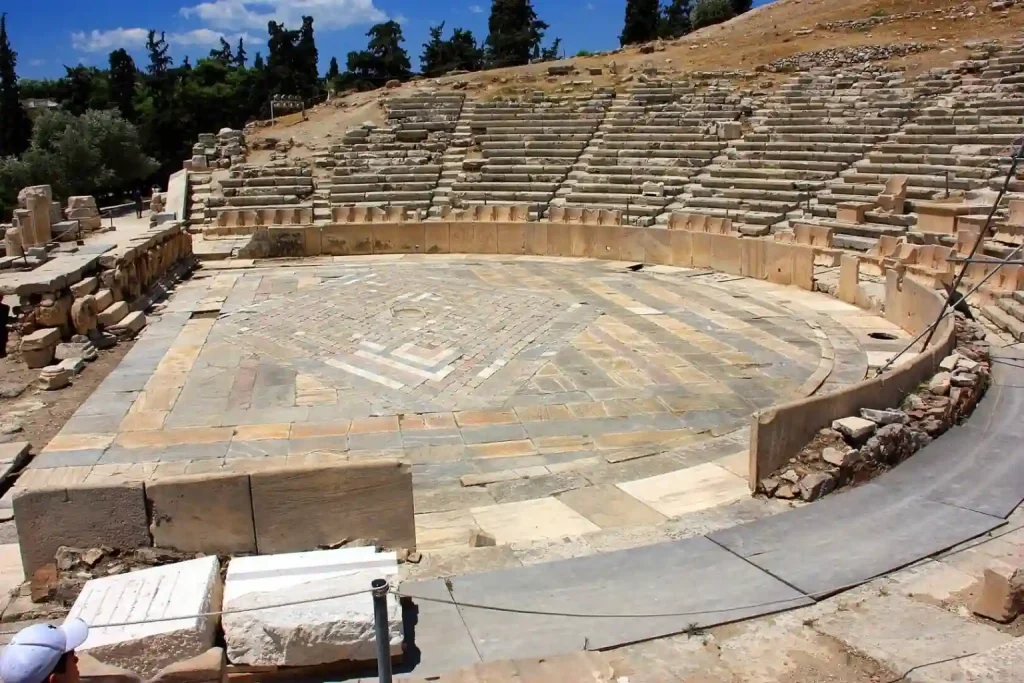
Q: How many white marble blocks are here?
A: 2